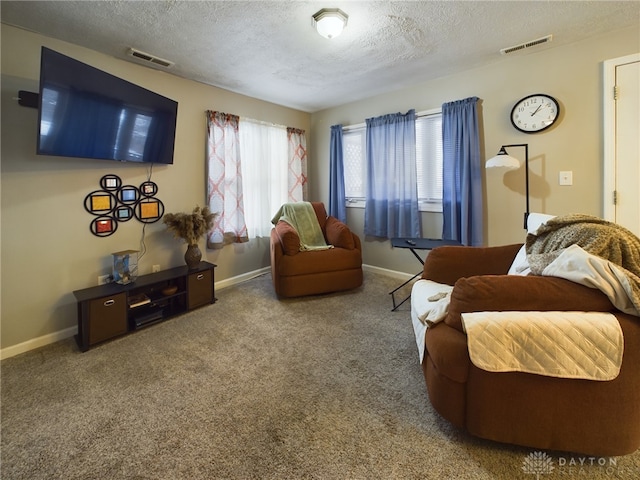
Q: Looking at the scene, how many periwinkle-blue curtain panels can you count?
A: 3